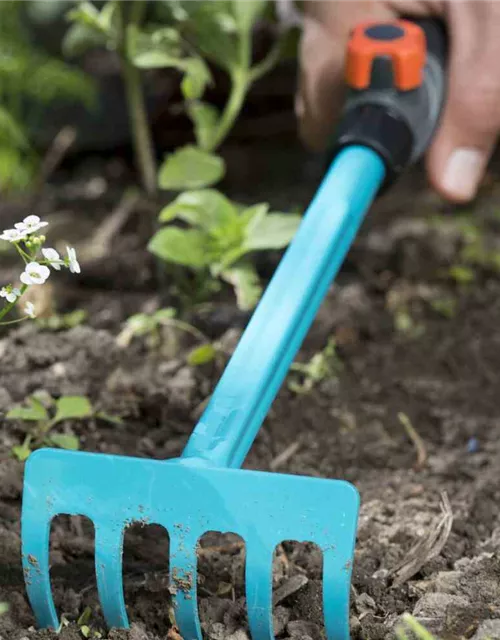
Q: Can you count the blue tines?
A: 5